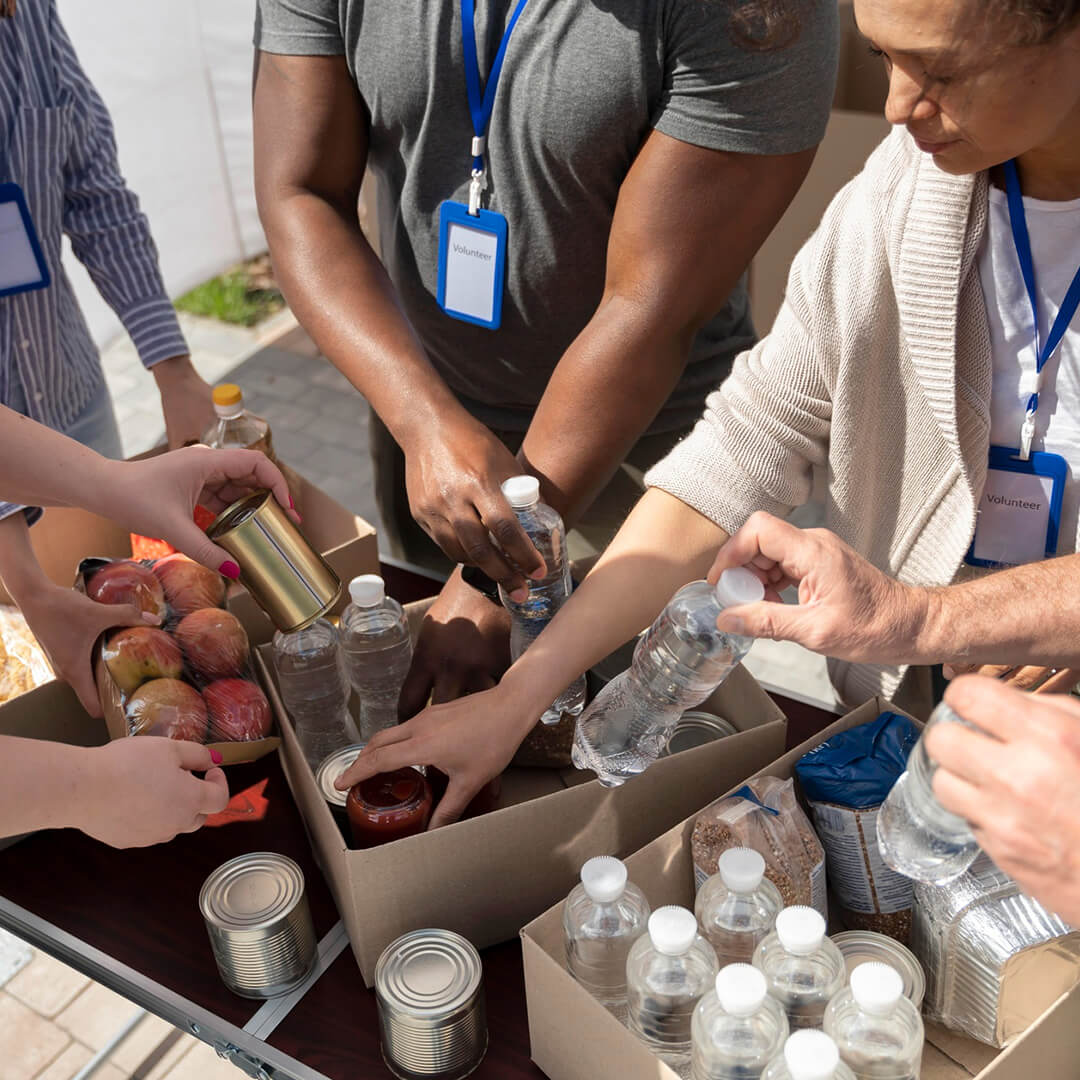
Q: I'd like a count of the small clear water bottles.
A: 12